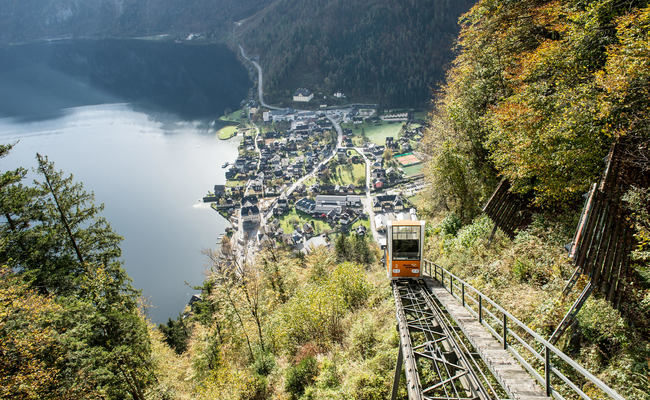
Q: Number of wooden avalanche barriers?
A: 2